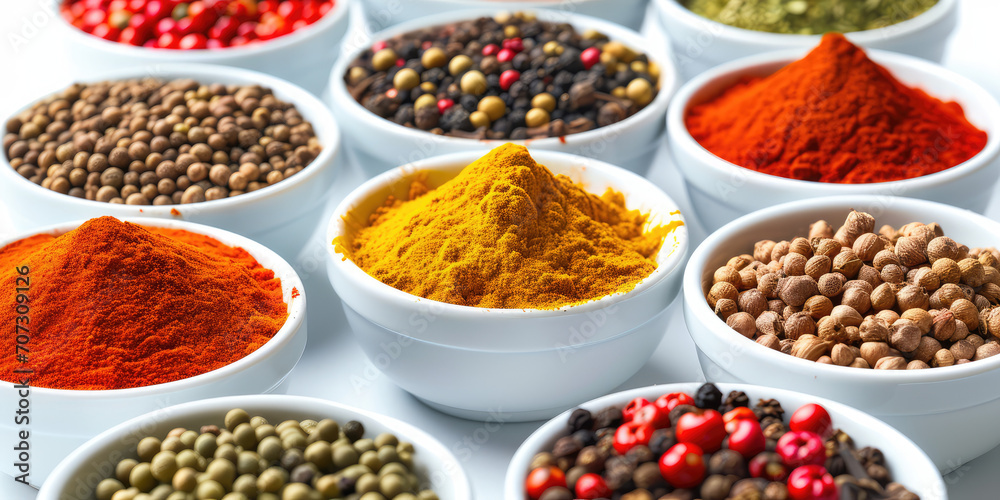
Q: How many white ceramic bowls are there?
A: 11